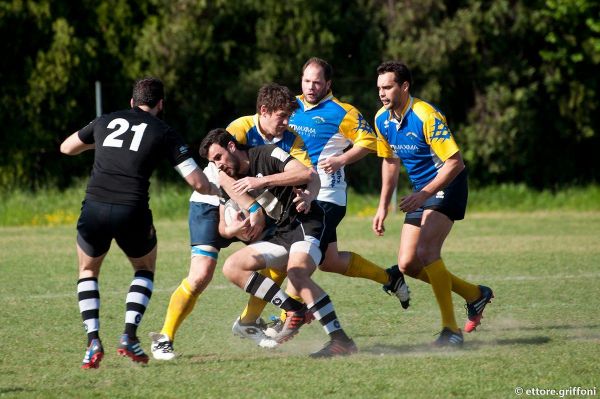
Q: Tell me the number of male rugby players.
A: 5